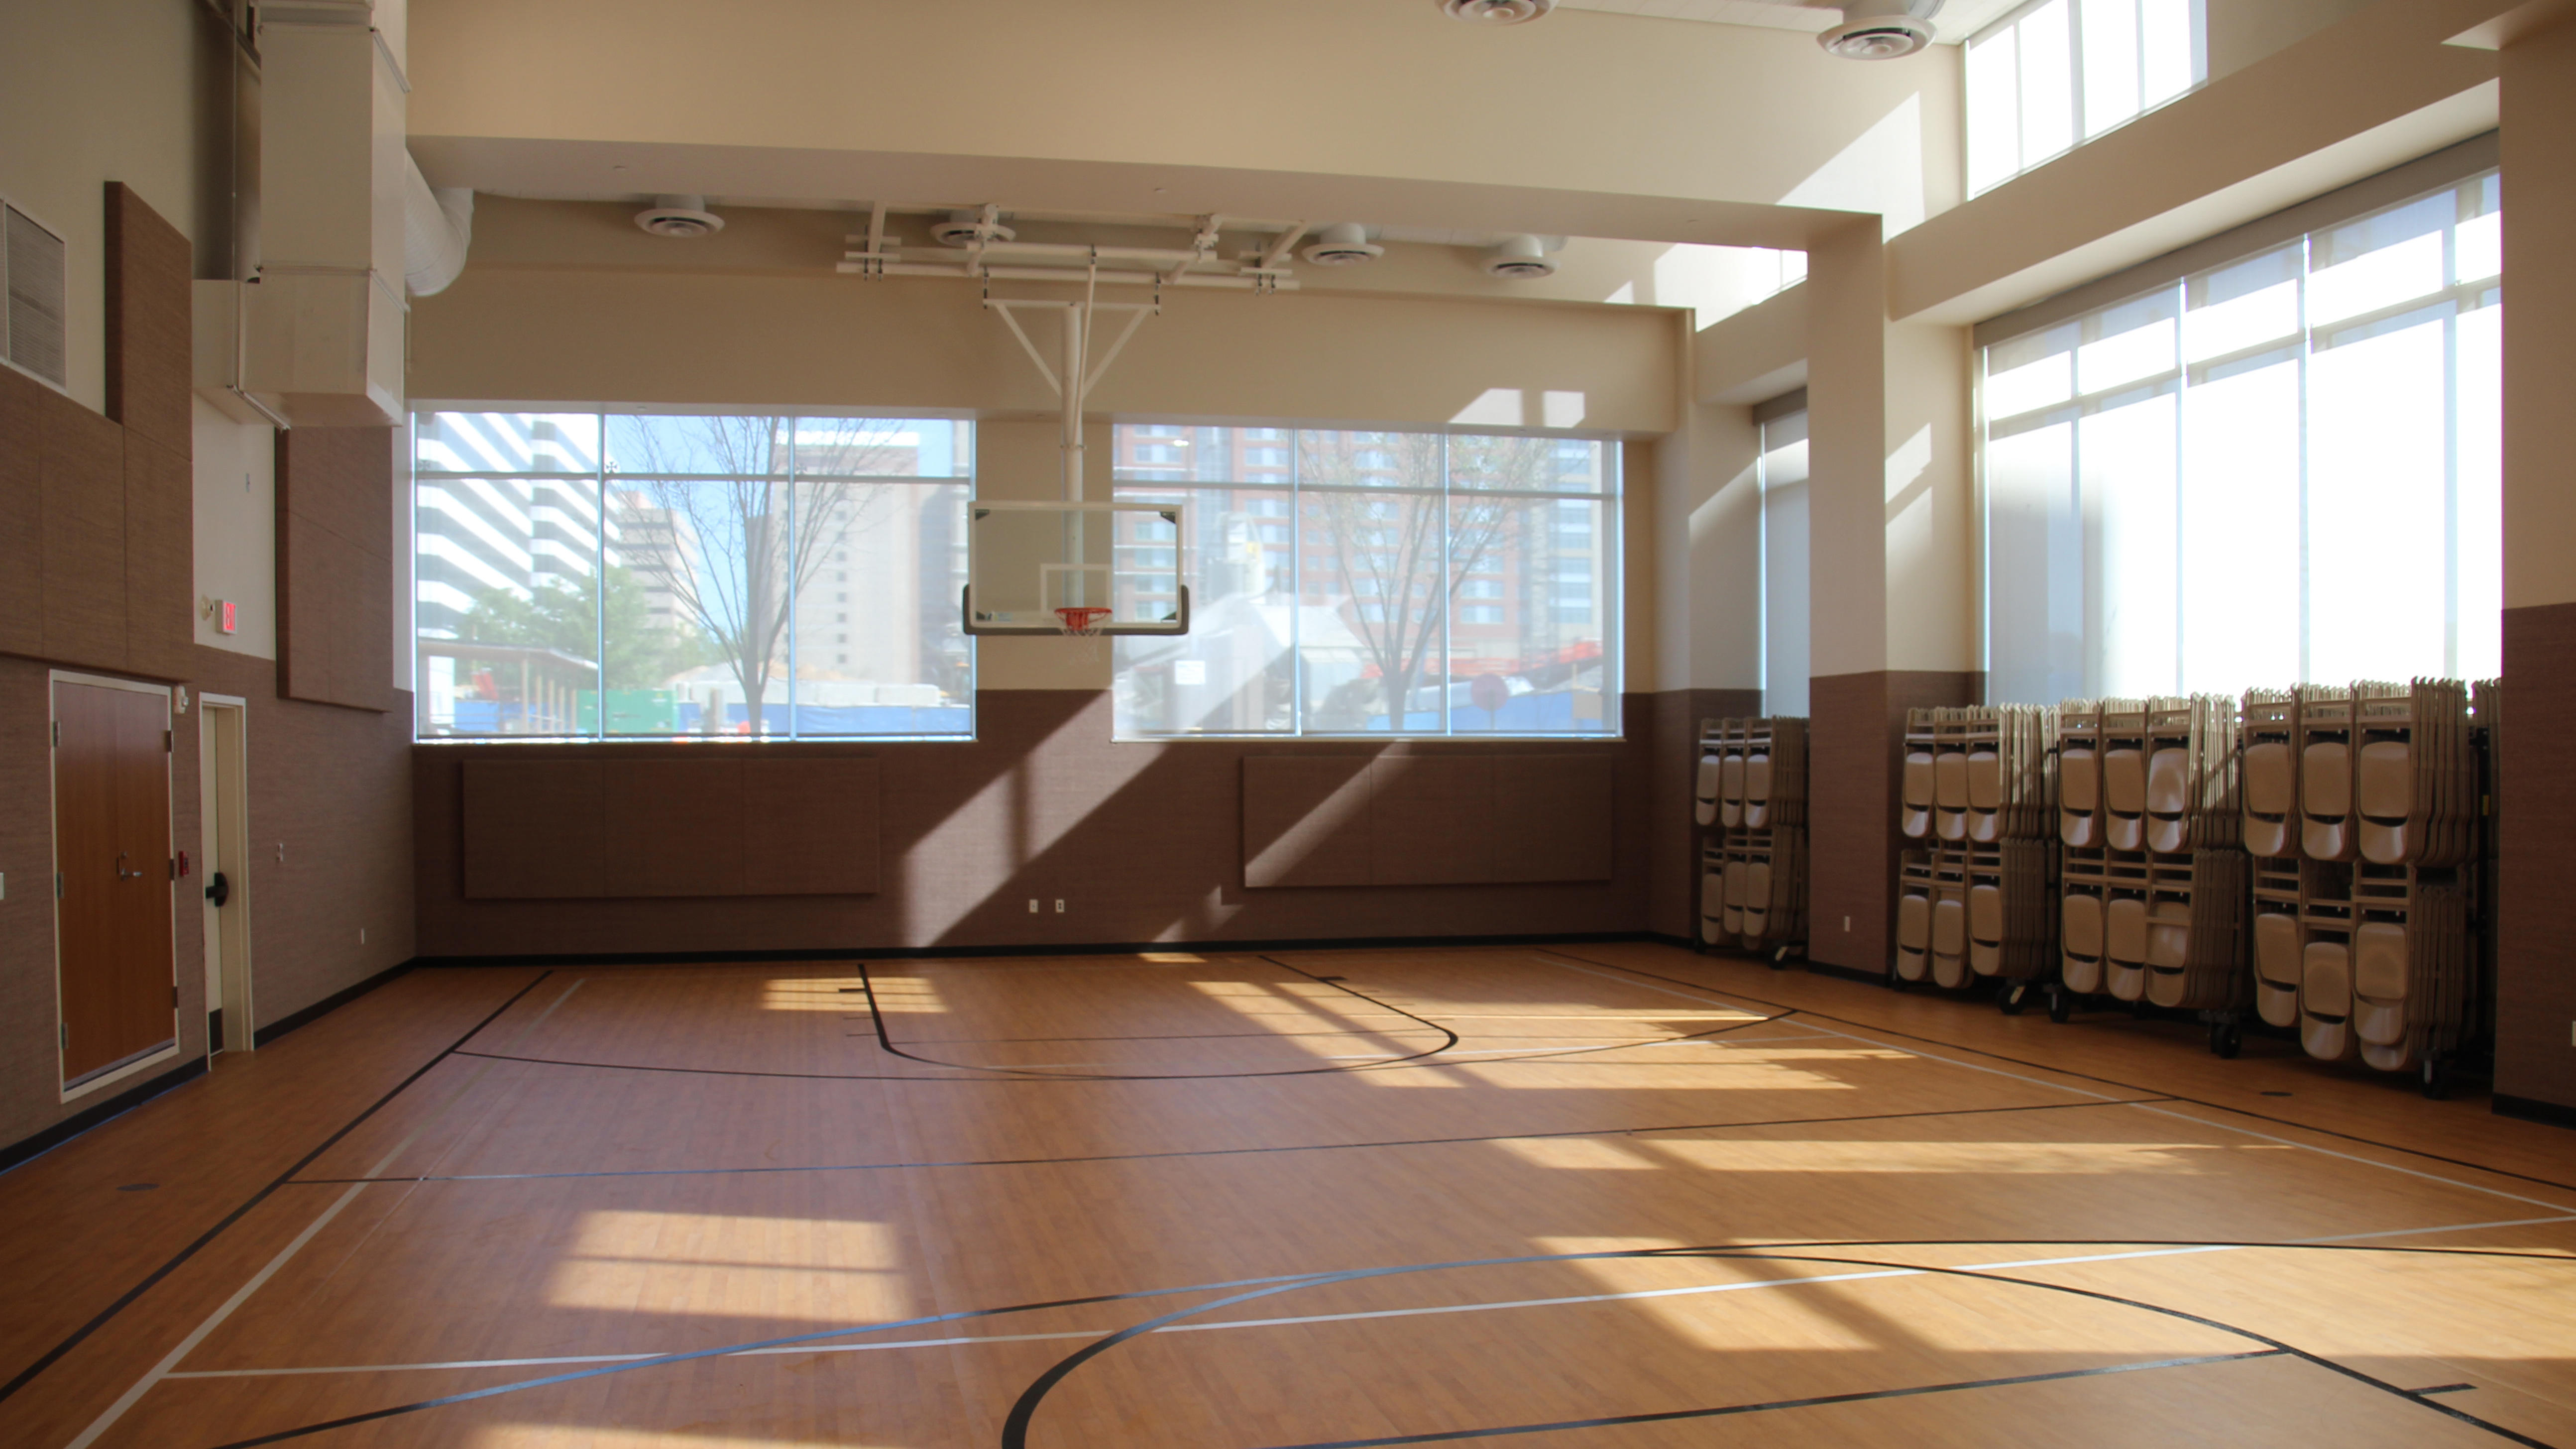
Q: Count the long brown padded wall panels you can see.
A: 2